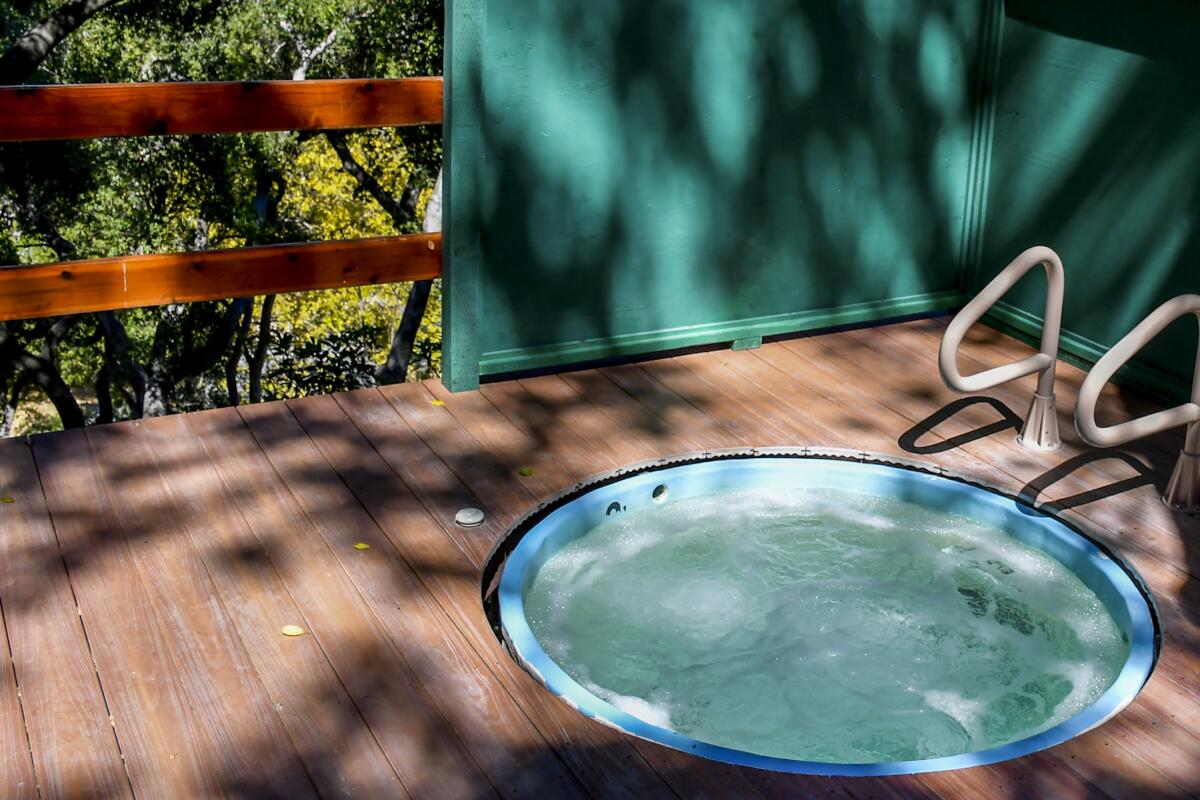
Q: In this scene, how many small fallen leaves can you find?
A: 5